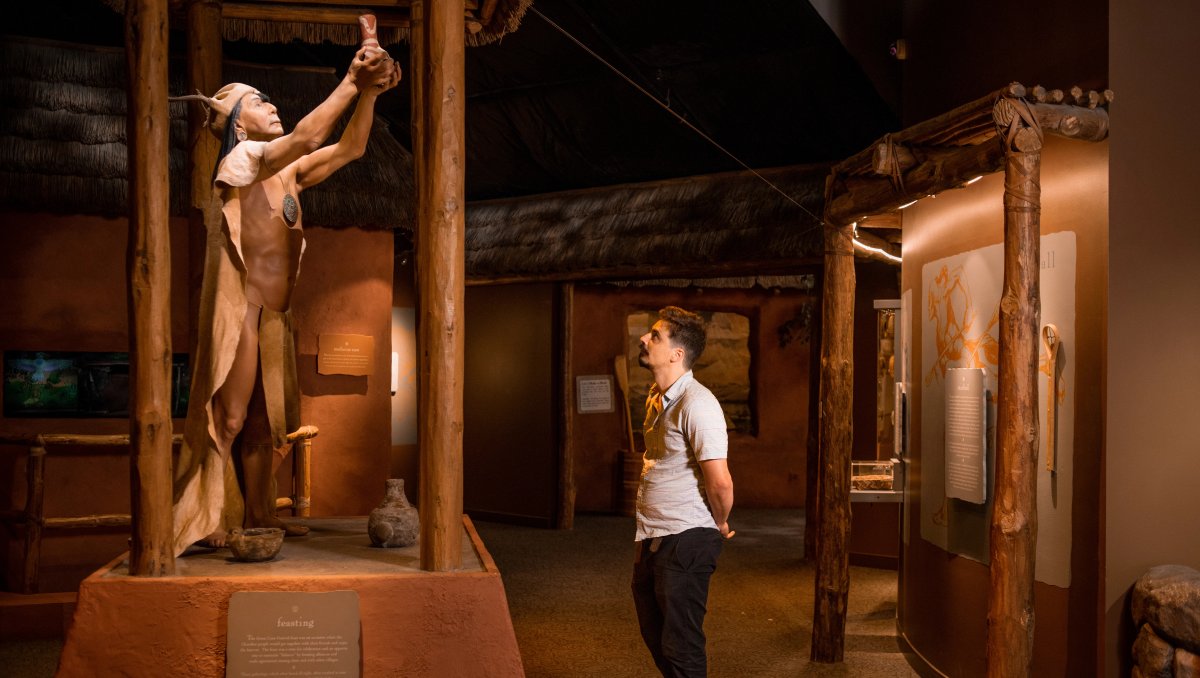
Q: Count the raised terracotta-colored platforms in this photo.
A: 1